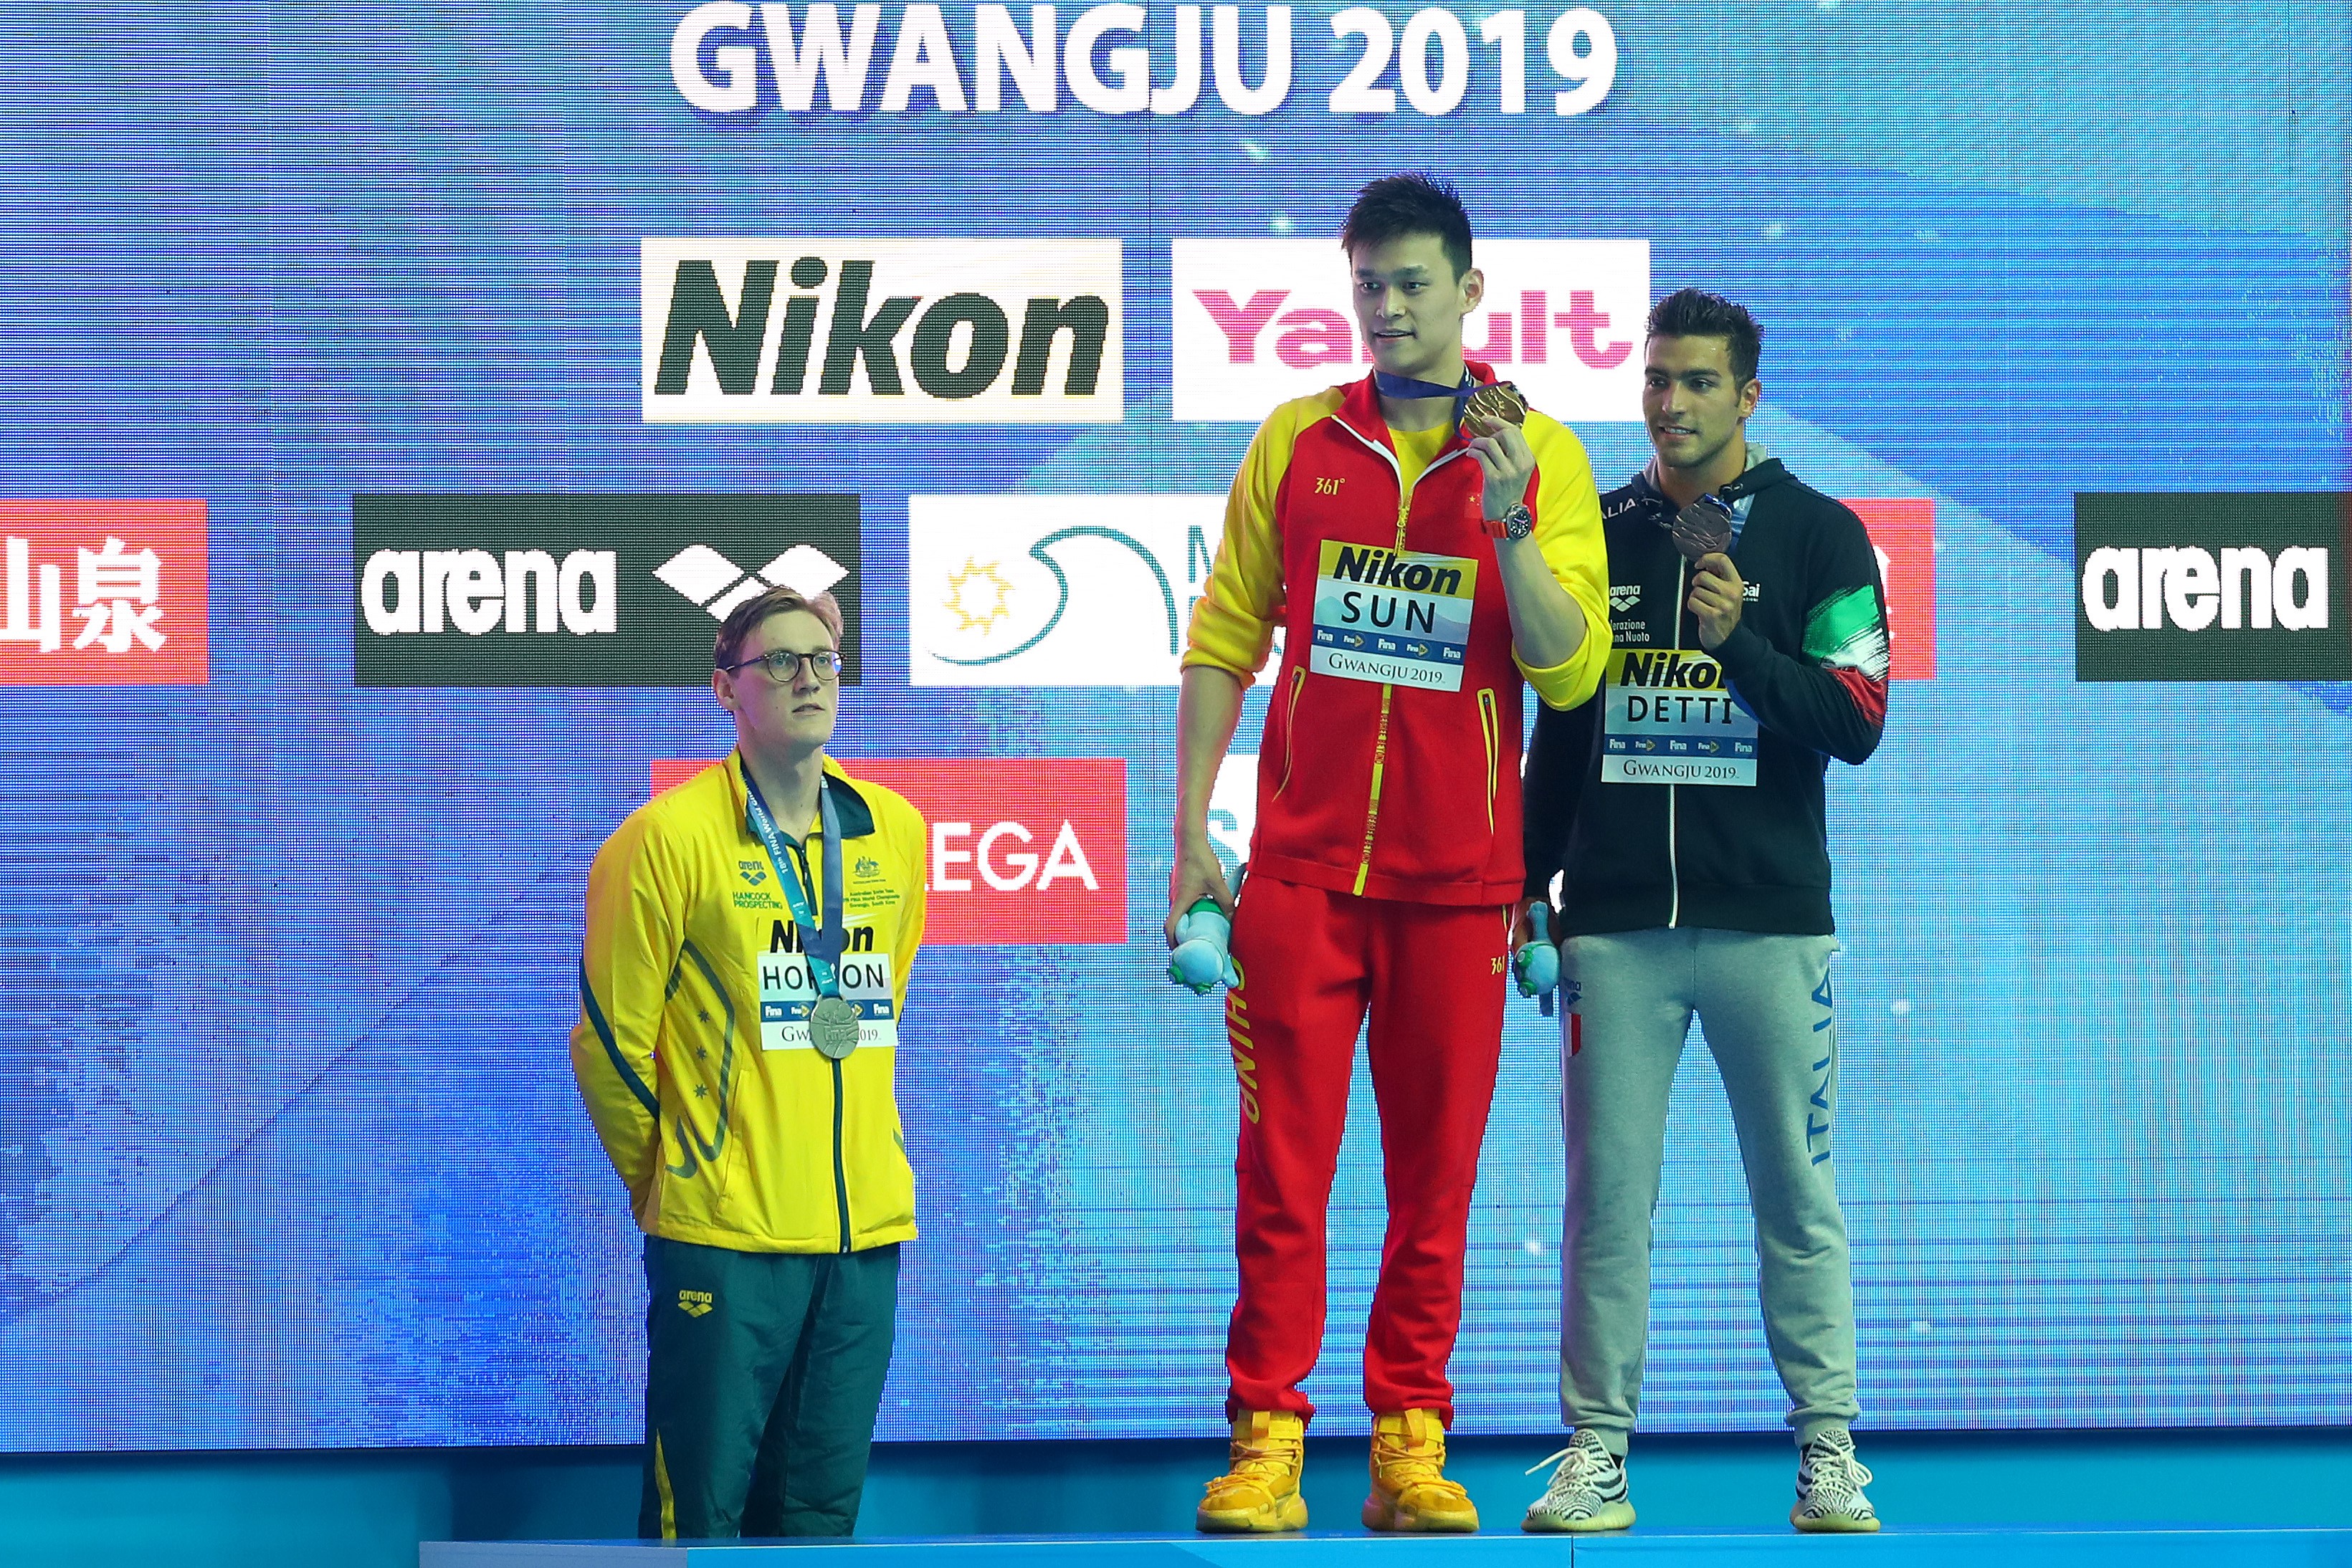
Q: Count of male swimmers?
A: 3